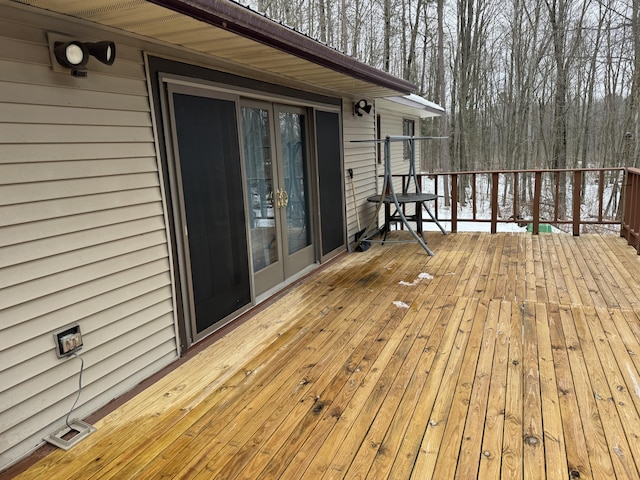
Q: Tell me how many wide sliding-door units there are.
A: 1